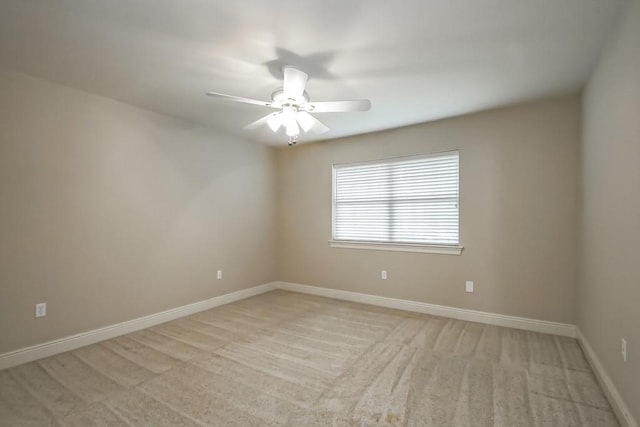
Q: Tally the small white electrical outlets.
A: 5